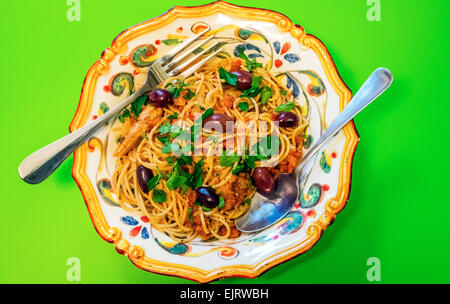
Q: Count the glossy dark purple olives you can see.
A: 7